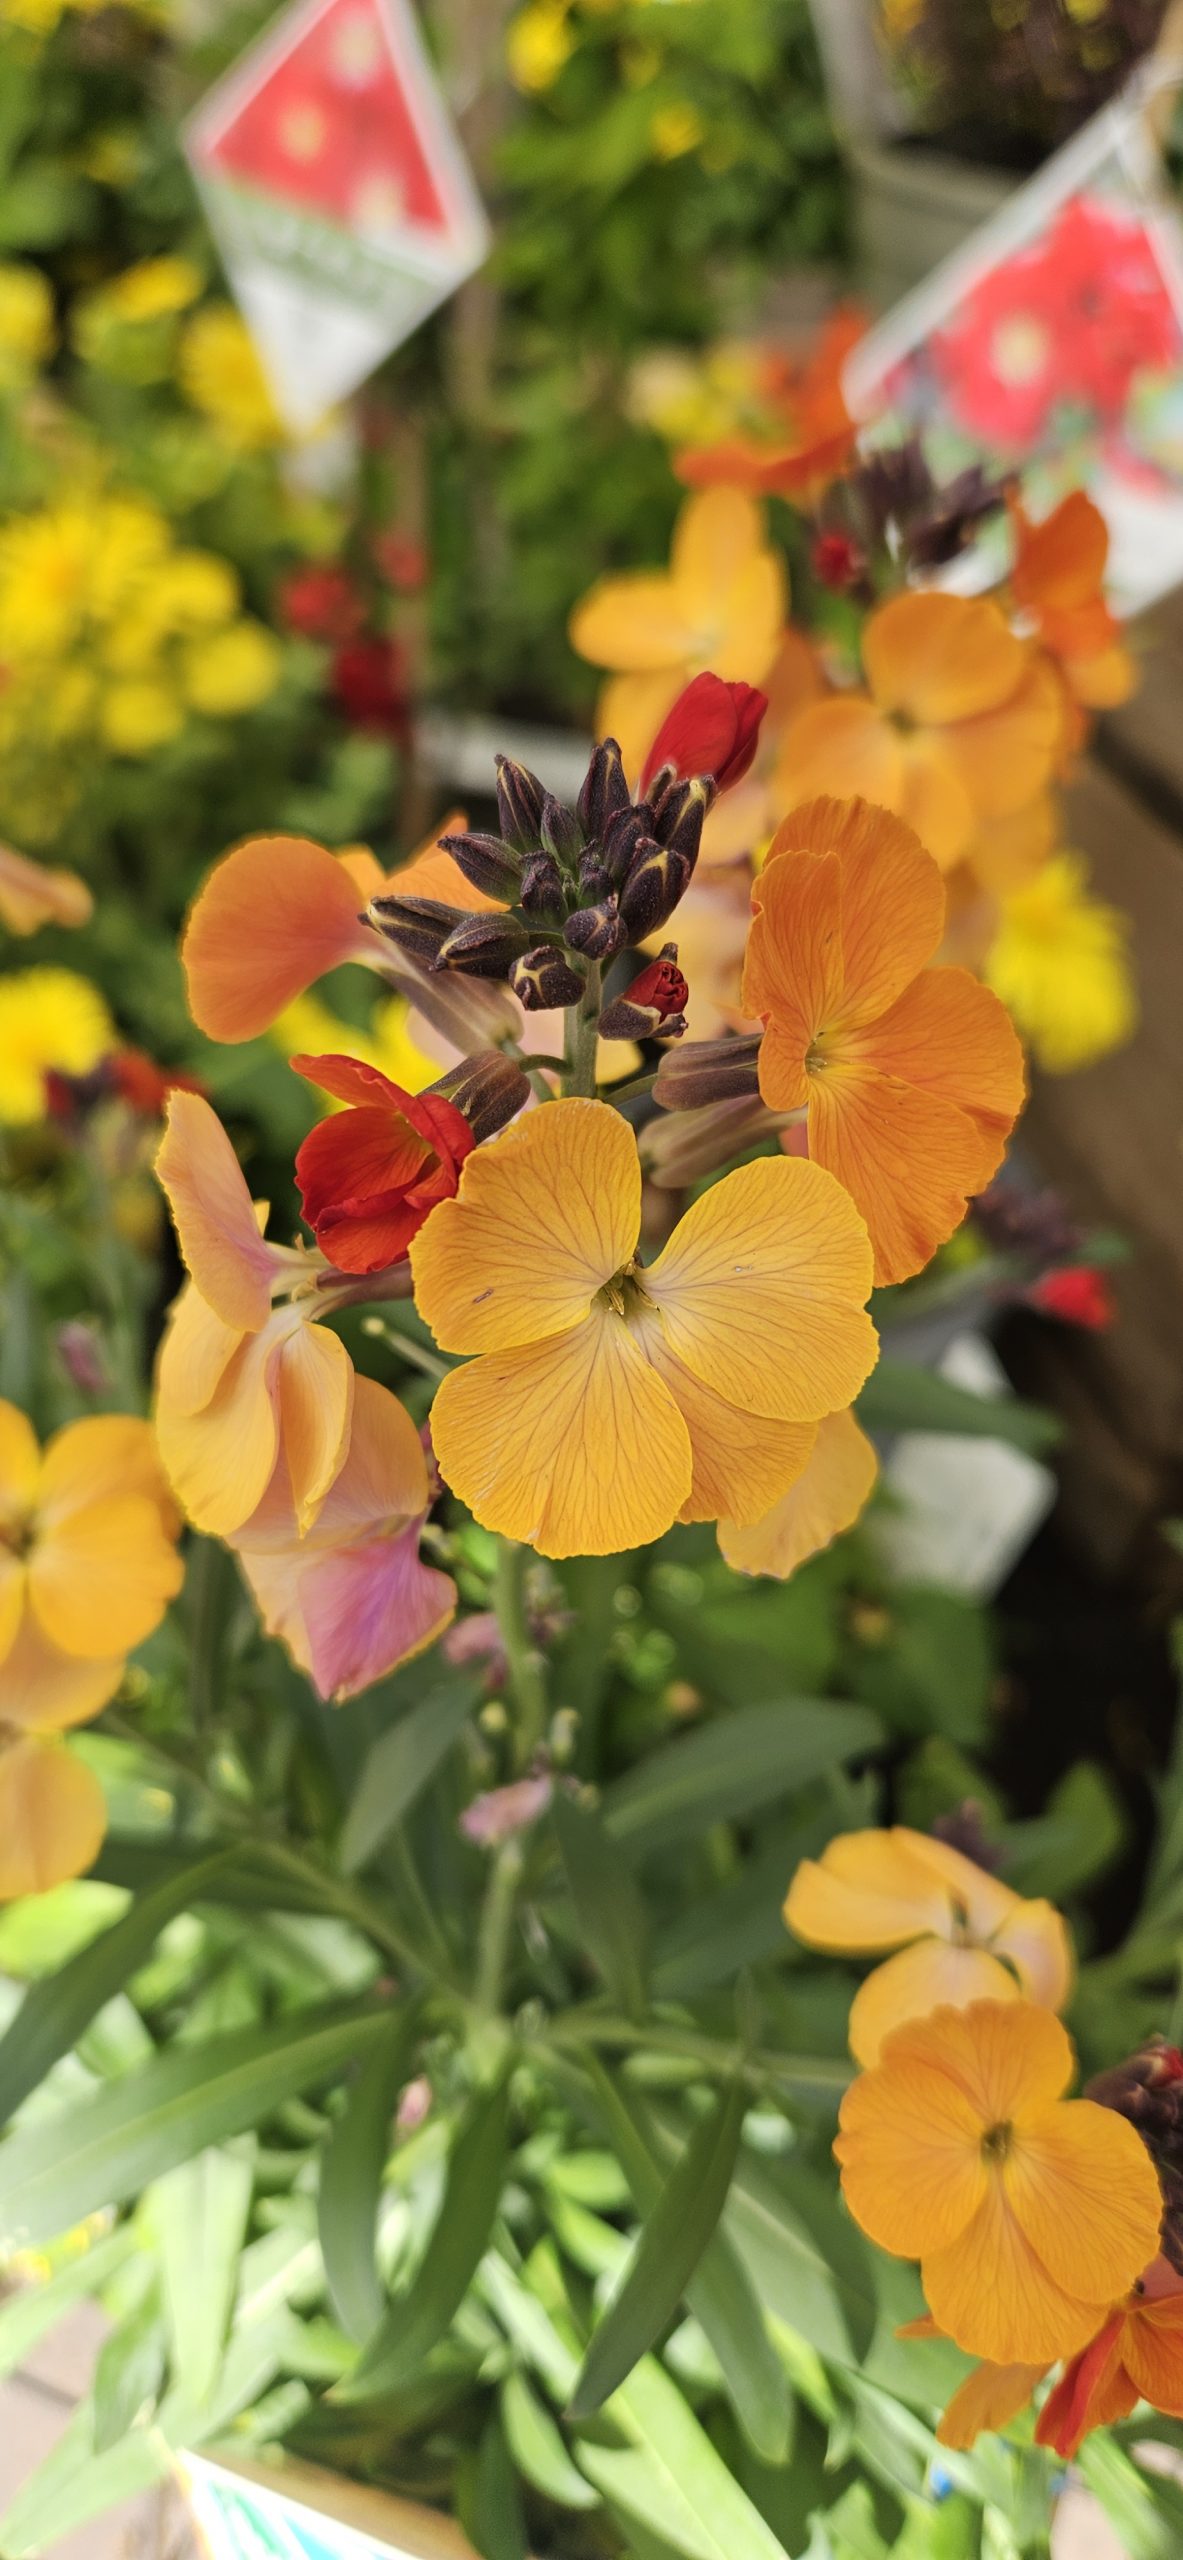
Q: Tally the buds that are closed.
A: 13